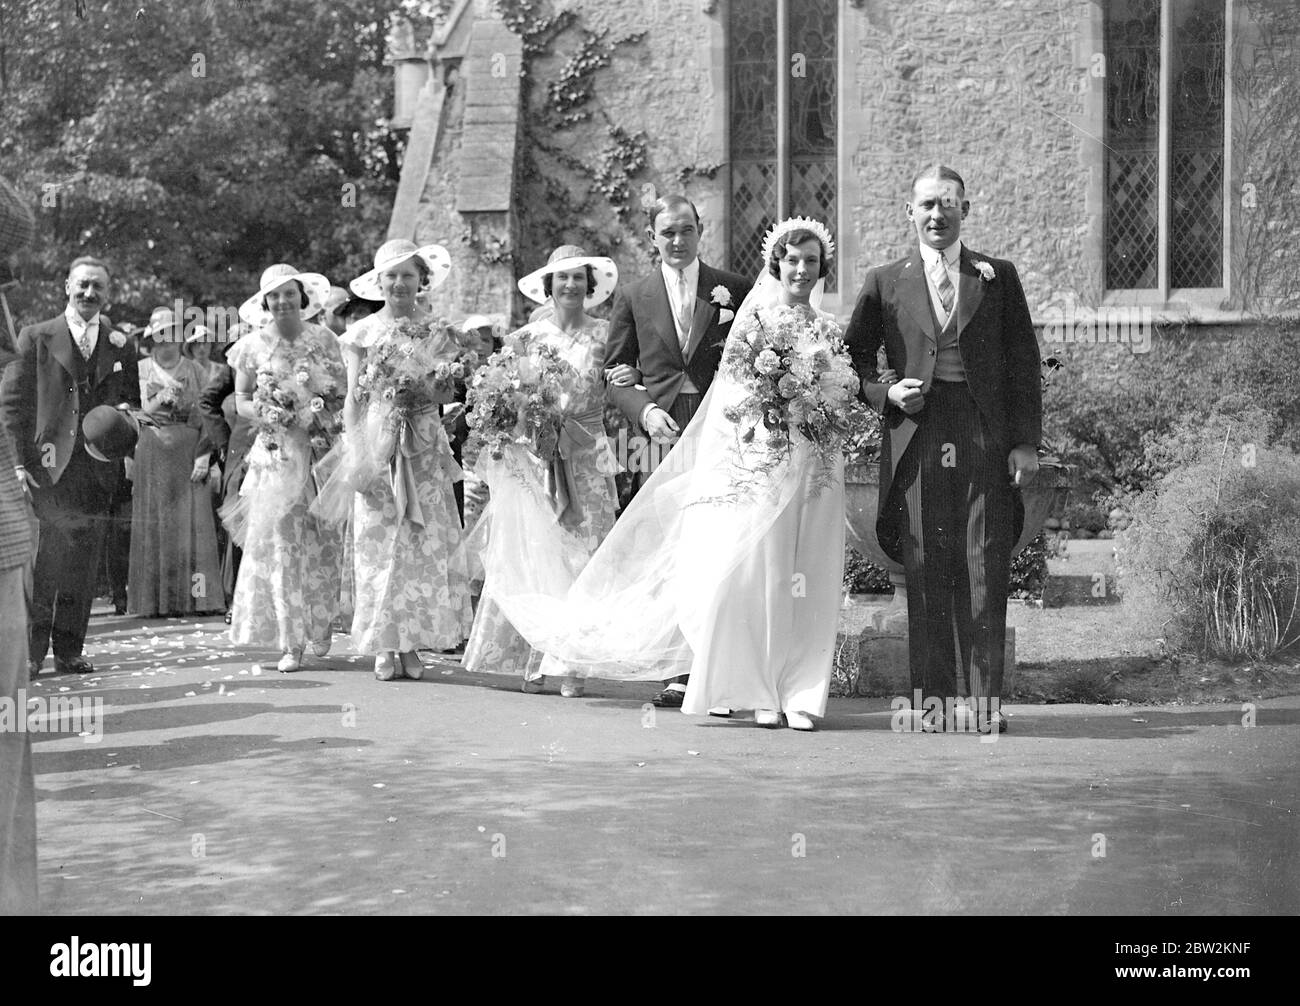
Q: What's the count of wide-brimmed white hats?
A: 3